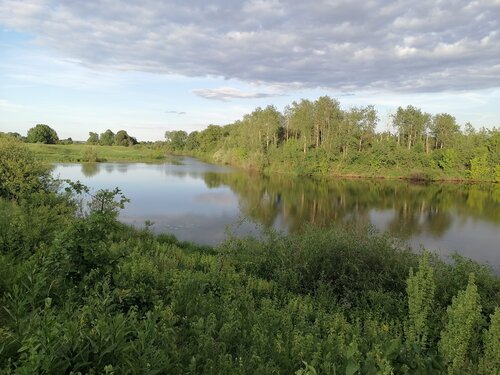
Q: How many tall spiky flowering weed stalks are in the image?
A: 3